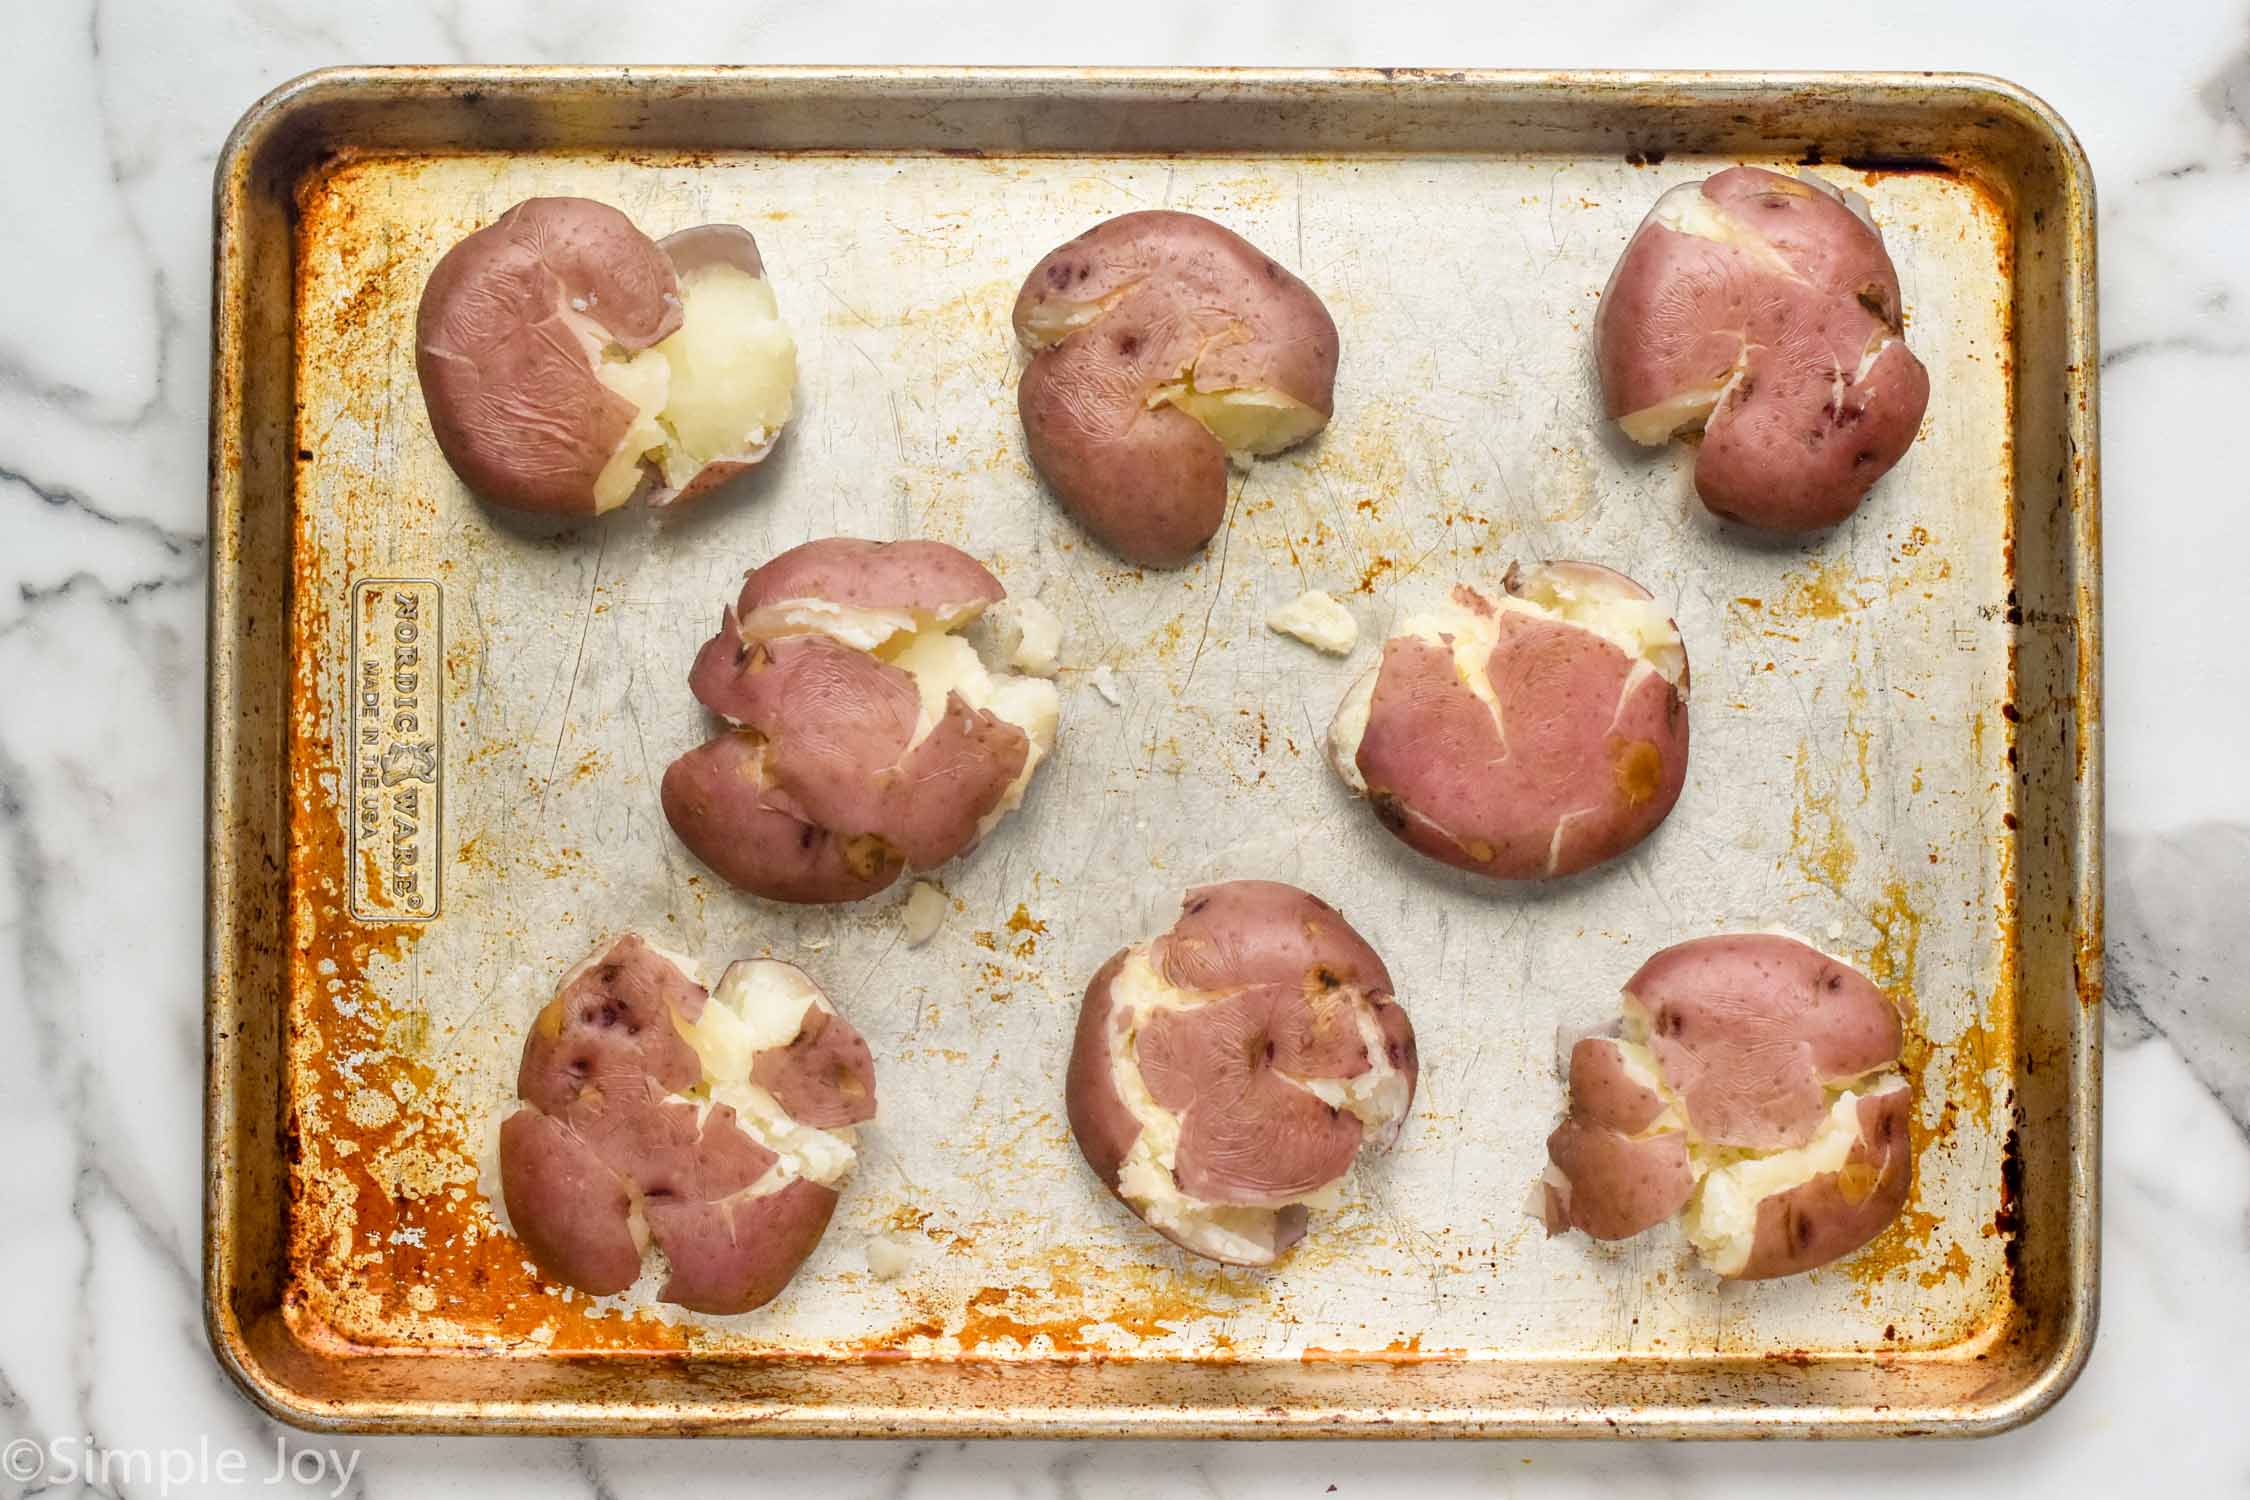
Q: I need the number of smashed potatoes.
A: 8